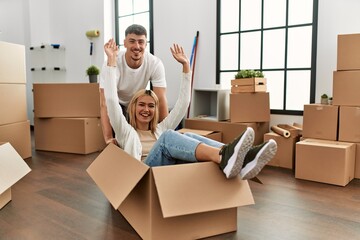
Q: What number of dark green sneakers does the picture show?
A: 2